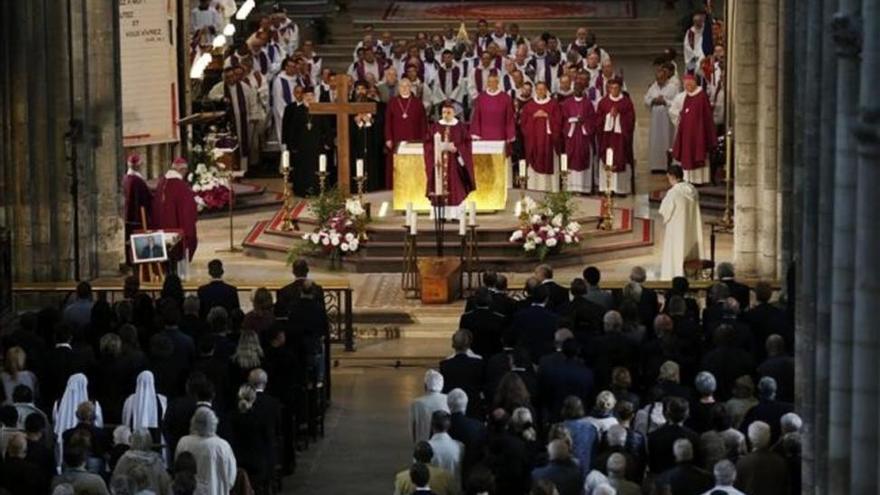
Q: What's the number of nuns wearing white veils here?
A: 2